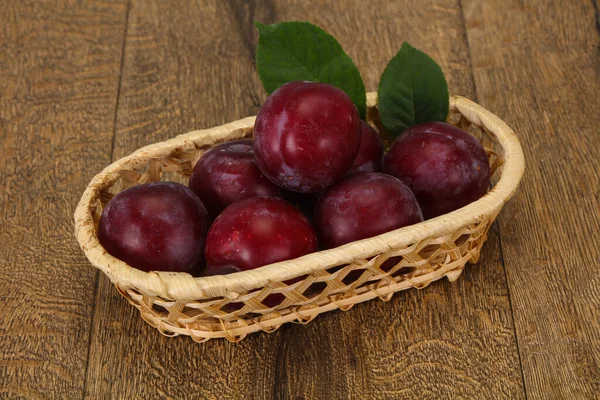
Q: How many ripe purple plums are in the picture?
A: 7